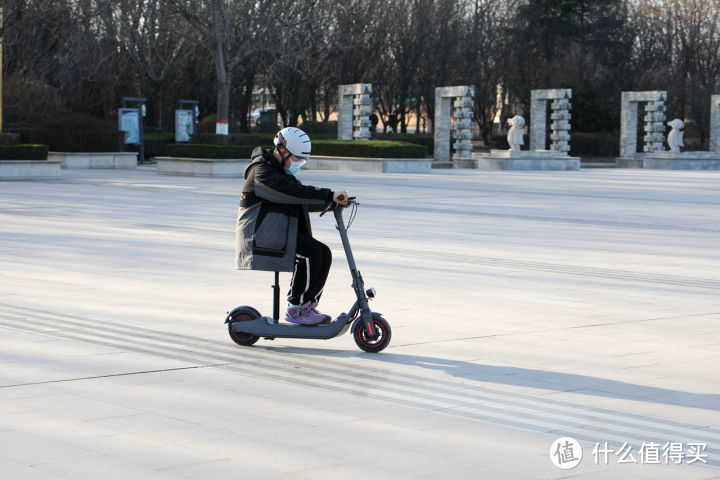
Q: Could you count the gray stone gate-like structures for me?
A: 5